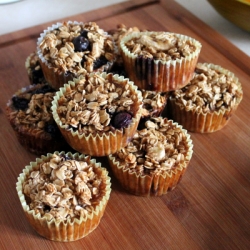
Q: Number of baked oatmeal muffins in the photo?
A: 10